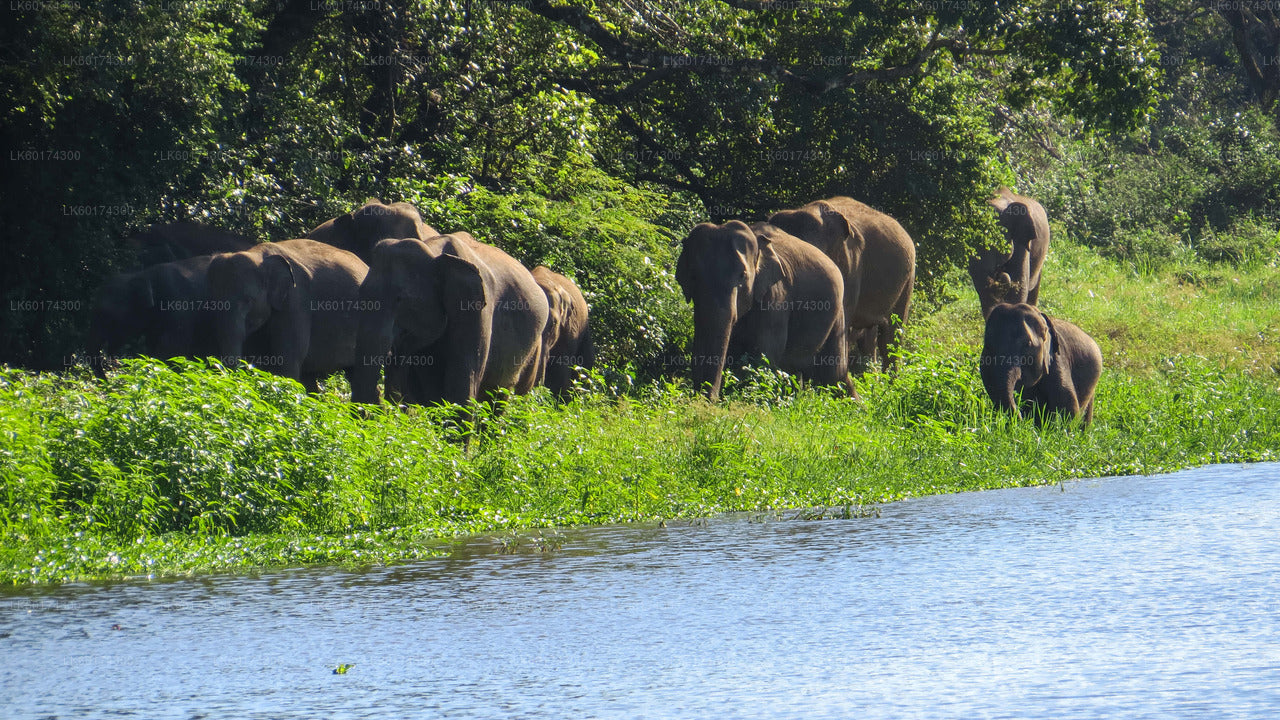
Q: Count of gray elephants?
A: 10